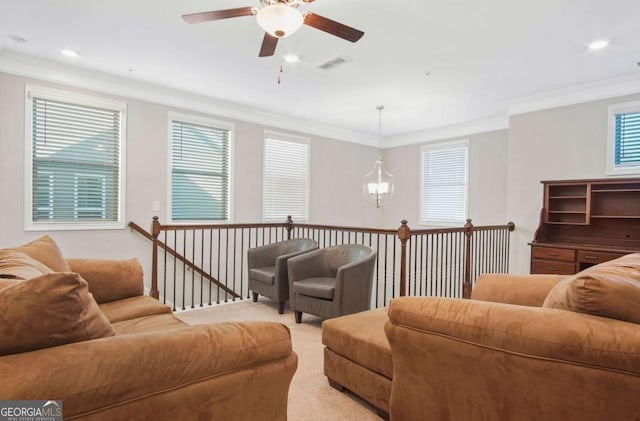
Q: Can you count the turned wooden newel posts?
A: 4